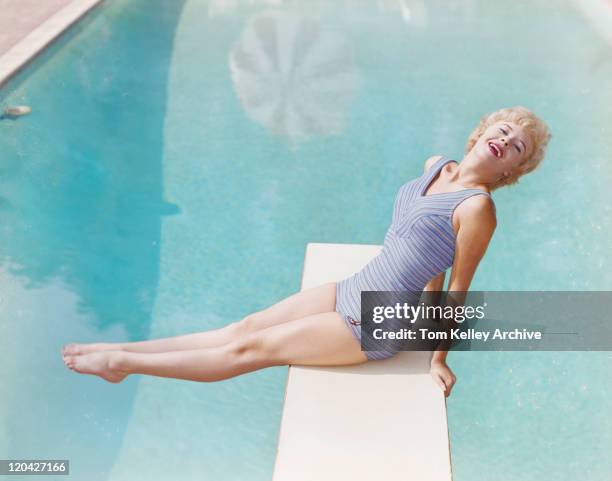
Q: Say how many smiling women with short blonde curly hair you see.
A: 1